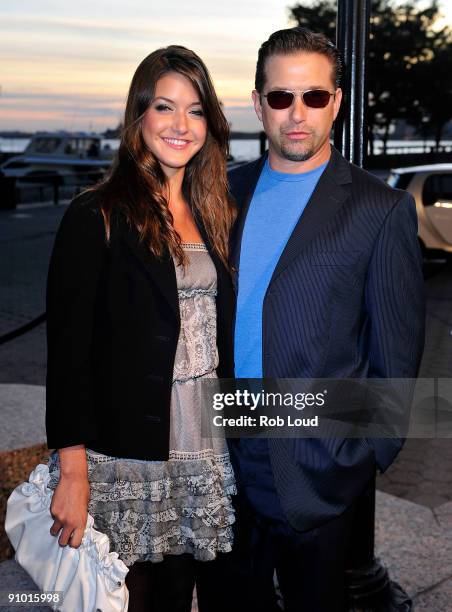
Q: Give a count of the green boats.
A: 0